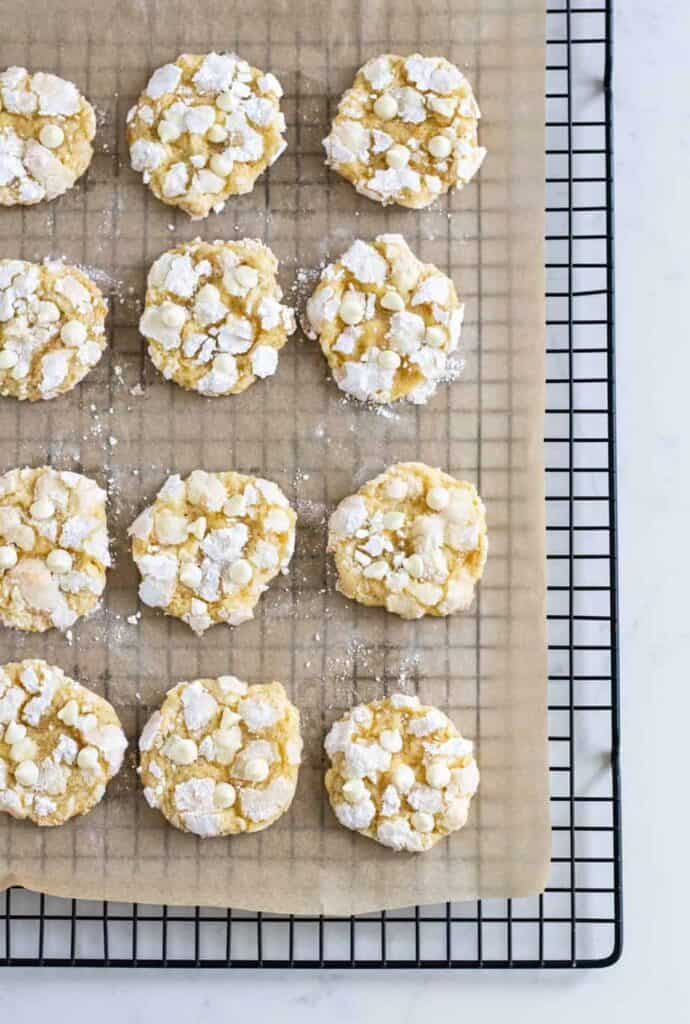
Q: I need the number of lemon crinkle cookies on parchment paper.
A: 12